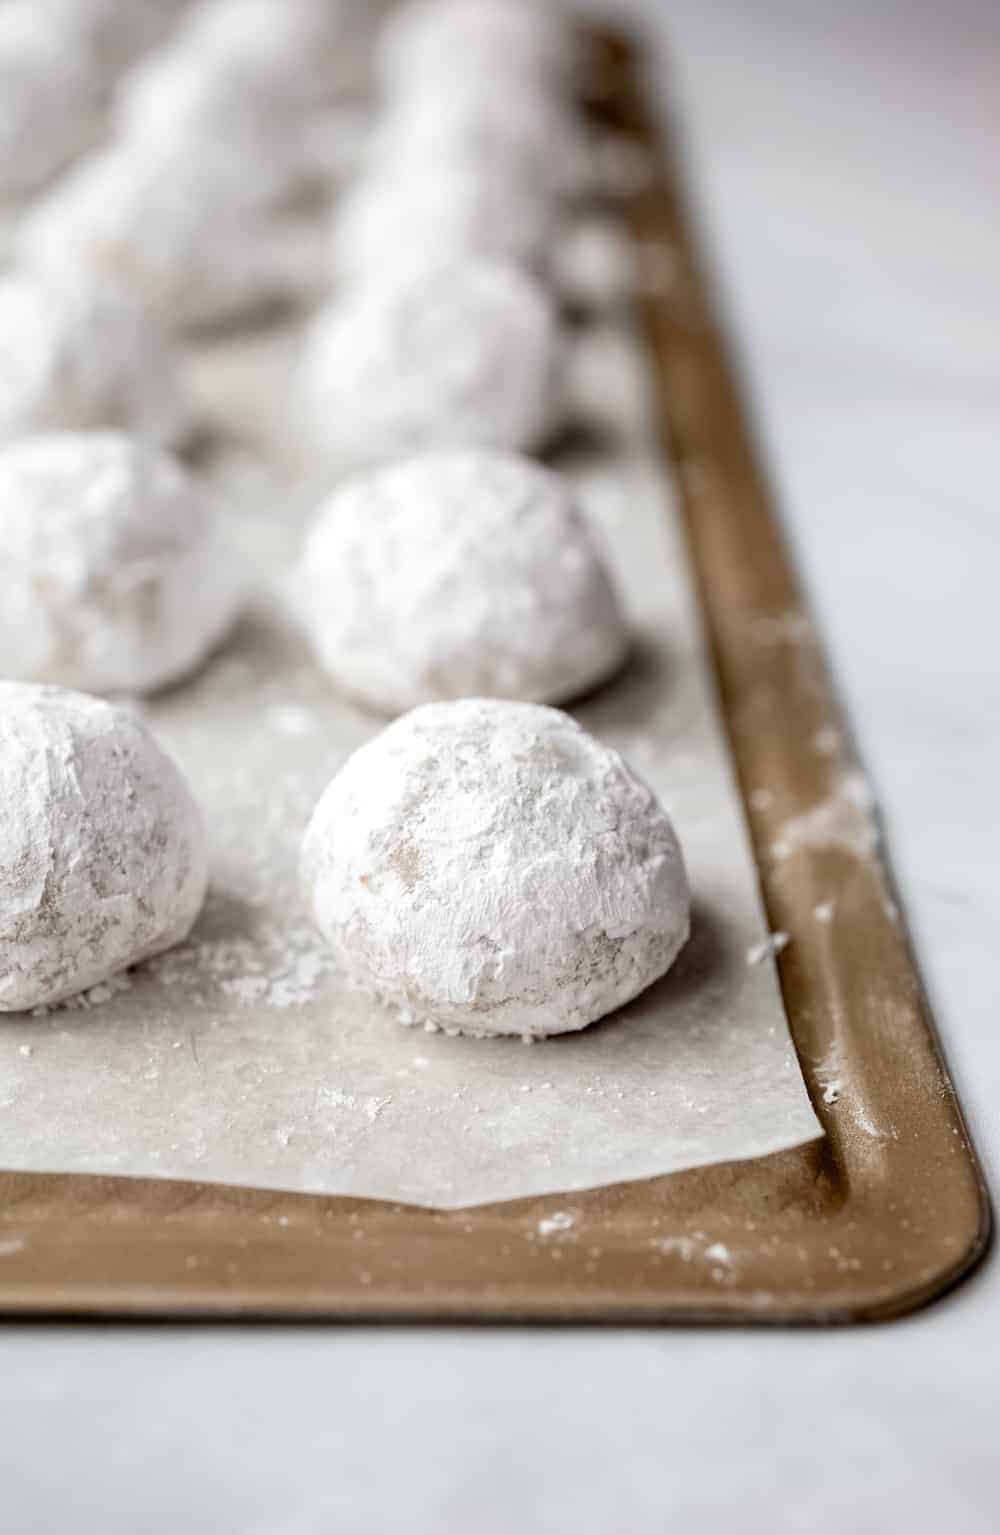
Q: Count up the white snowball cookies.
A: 13